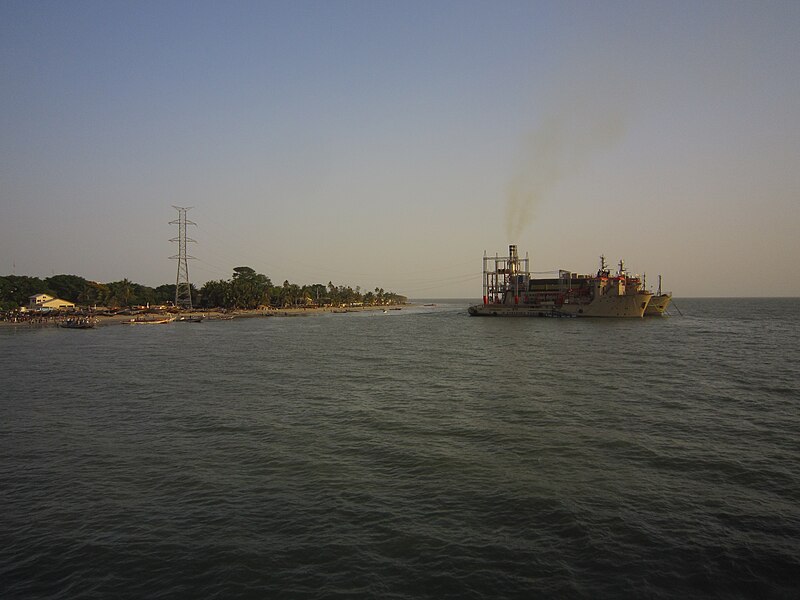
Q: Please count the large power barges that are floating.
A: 2